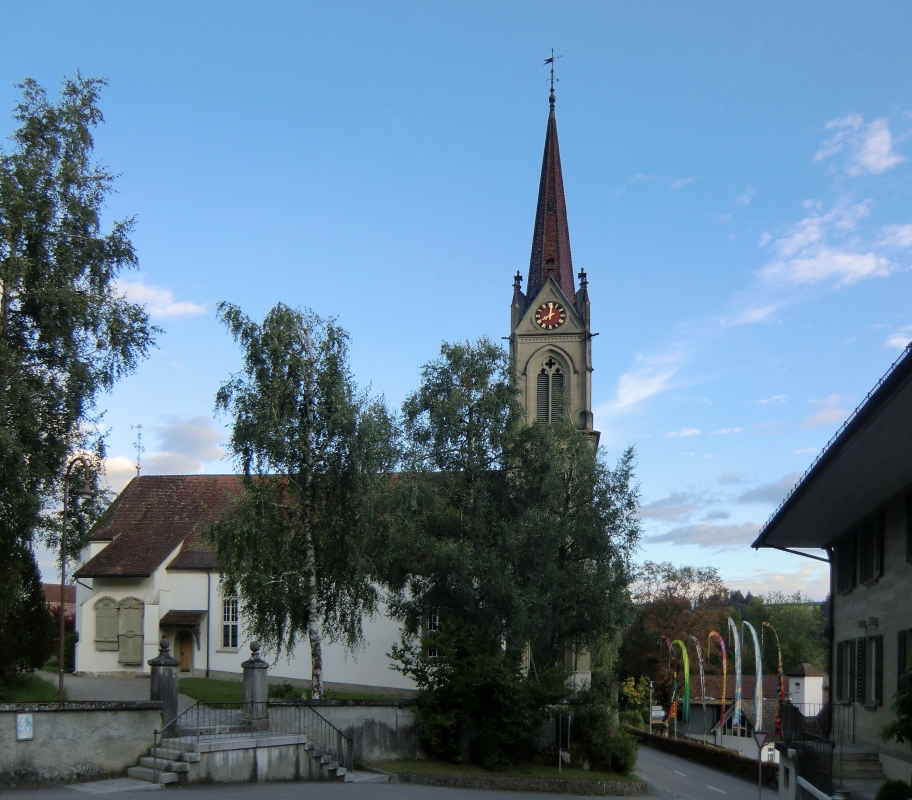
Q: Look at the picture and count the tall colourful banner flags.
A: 7